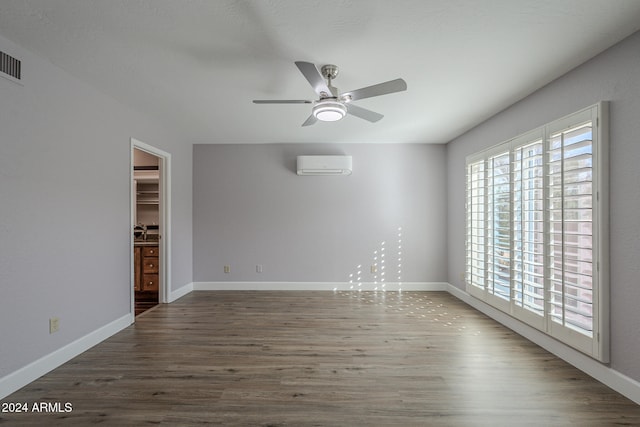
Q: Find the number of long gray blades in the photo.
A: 5